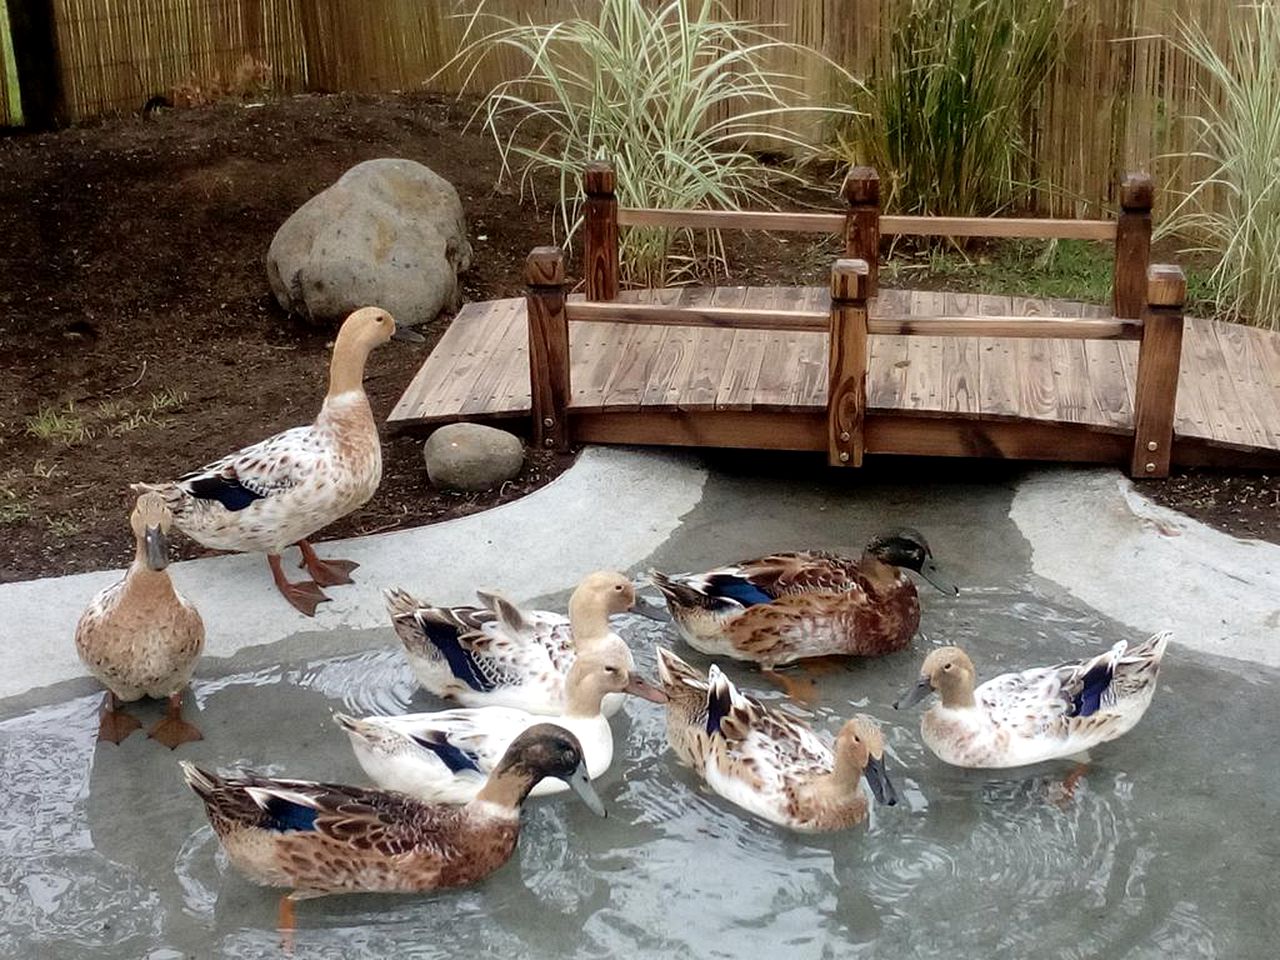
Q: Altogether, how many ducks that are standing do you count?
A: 2